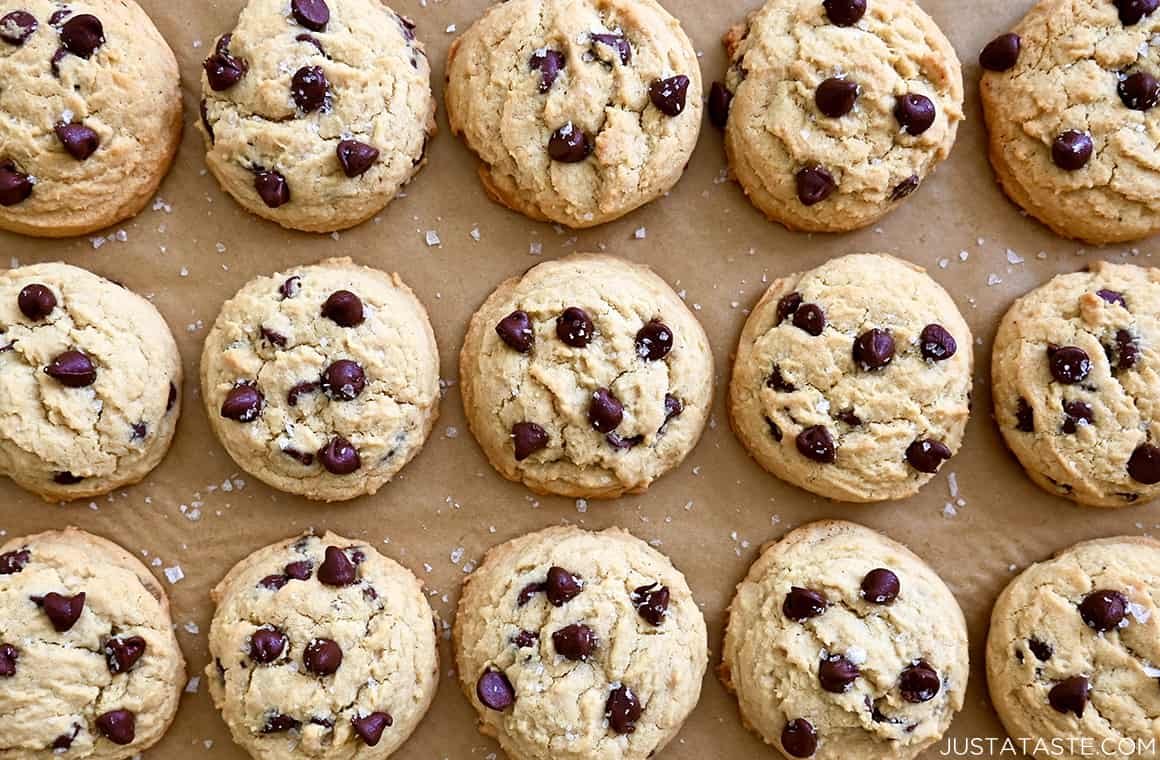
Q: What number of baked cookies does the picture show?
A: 15